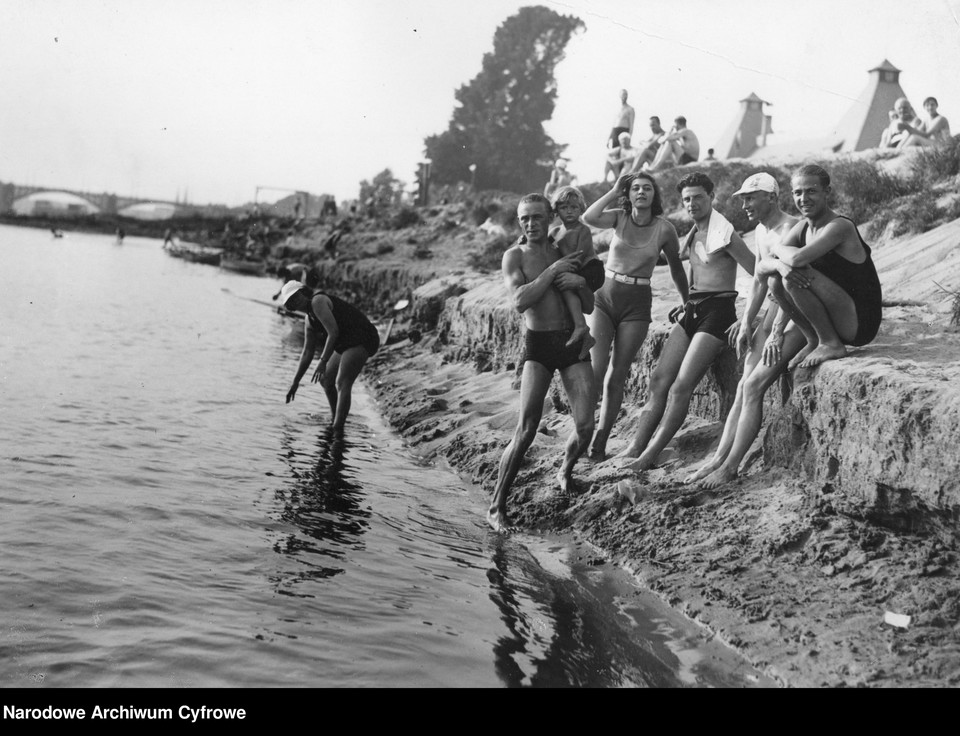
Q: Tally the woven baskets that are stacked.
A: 0